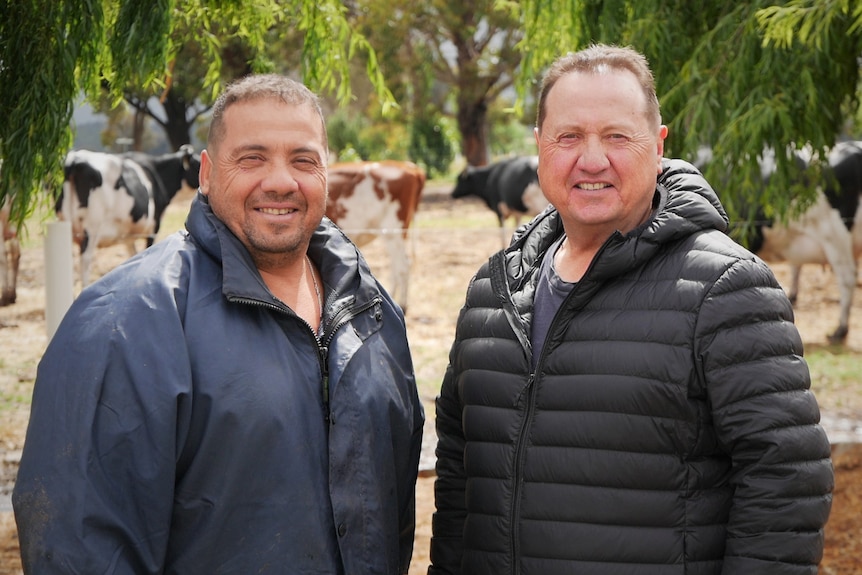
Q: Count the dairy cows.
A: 5